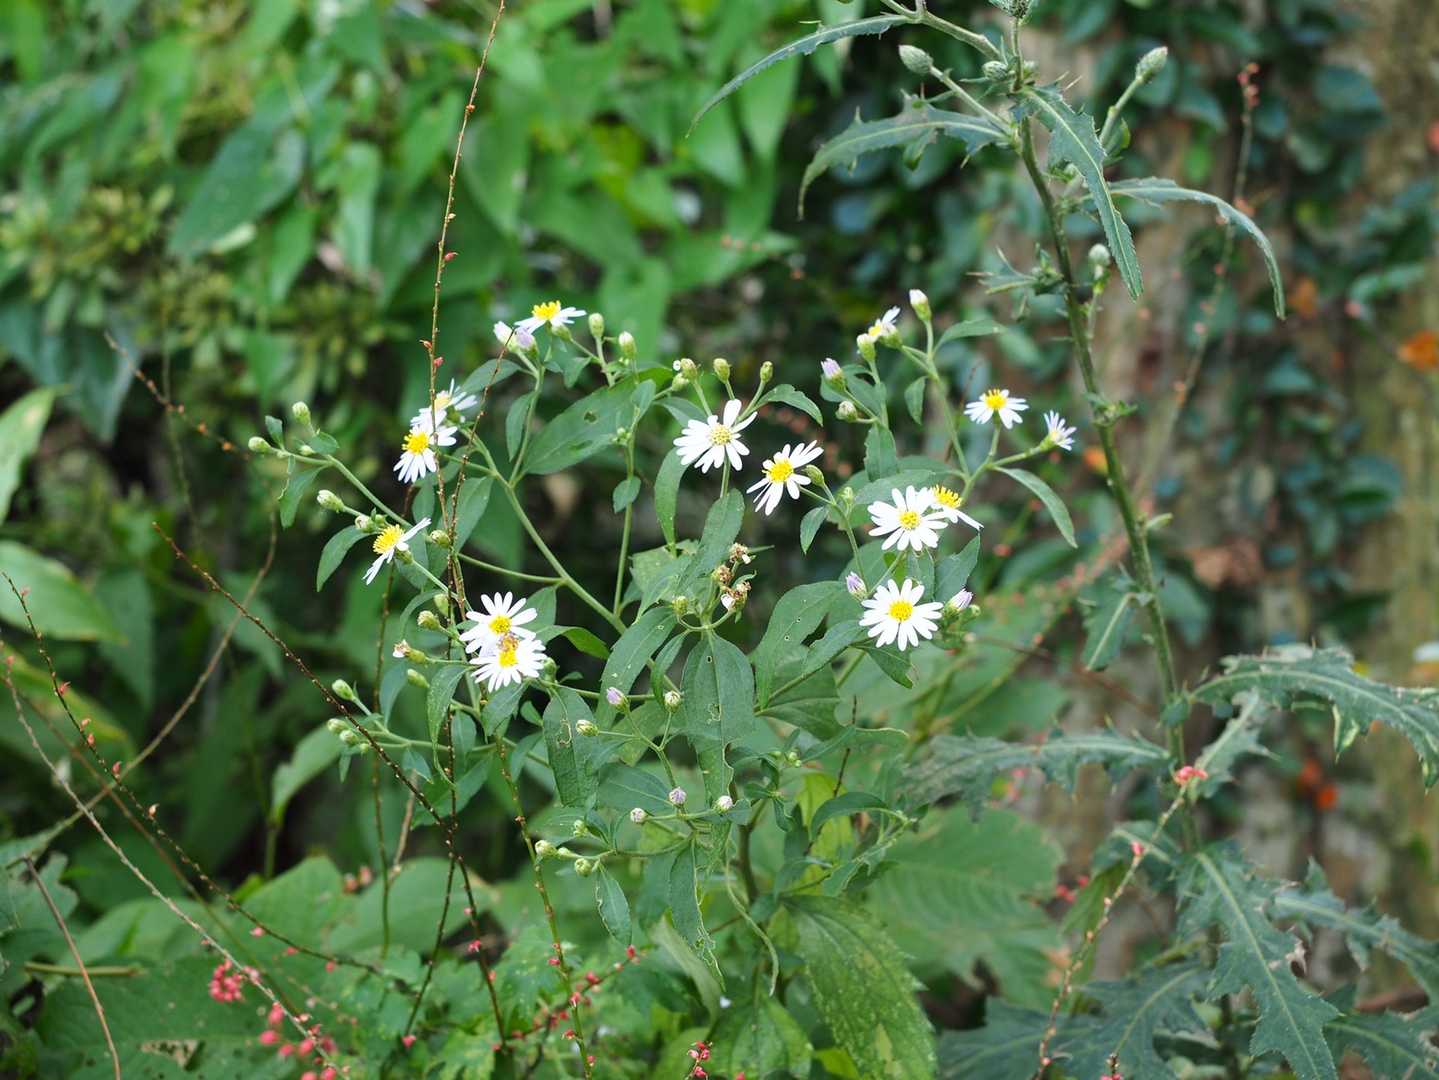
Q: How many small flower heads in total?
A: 14